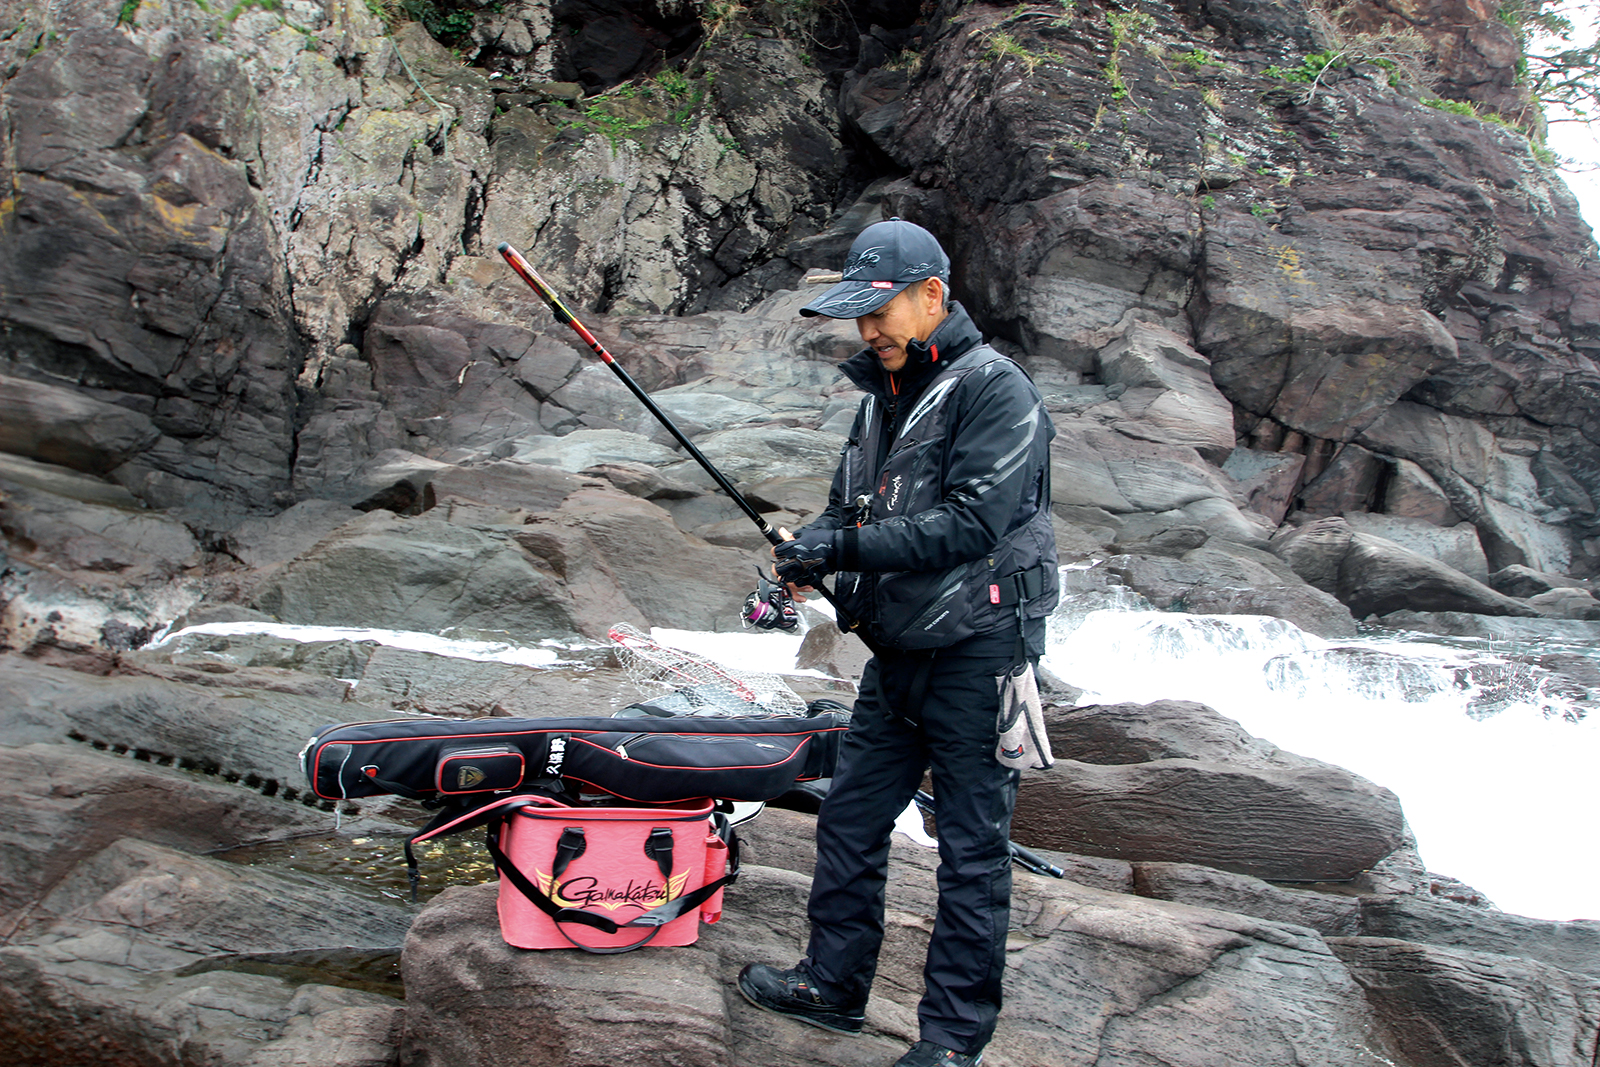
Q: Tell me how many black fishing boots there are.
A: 2